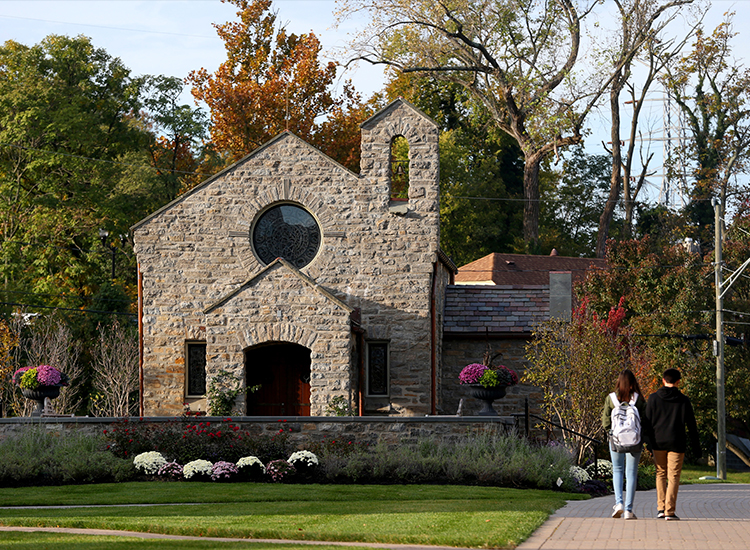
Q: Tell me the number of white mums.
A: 6